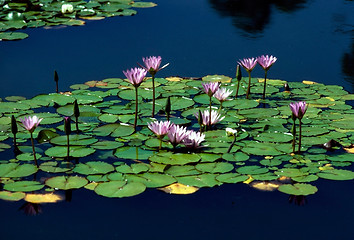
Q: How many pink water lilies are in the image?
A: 12